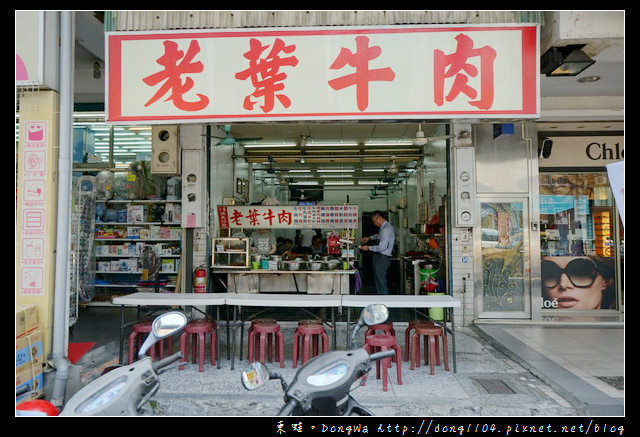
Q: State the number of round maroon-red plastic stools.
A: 12